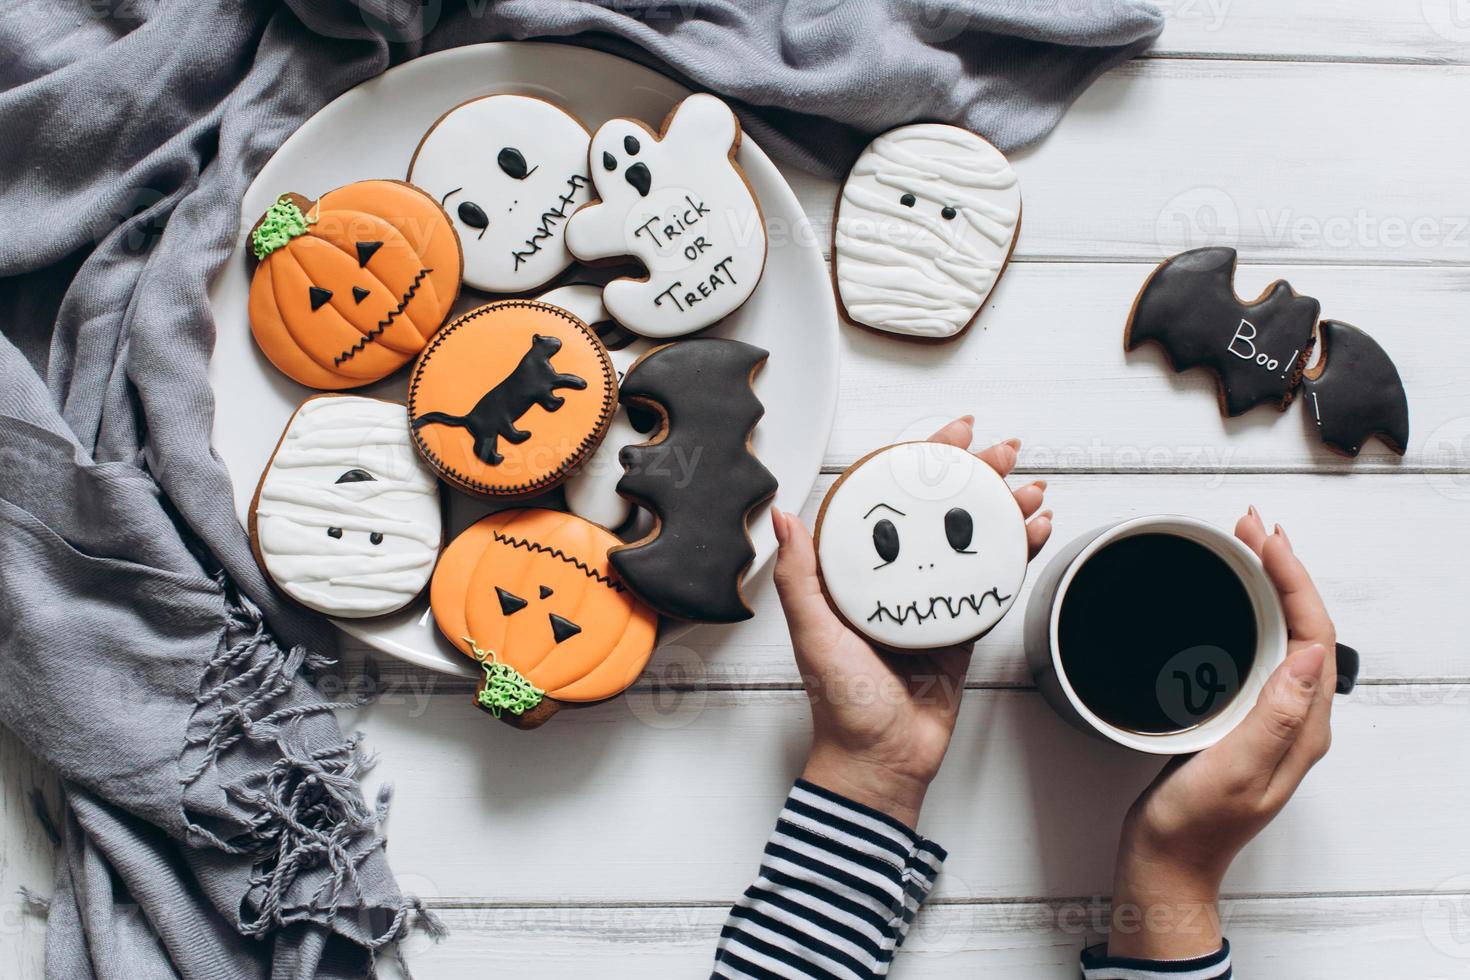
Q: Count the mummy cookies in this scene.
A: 2